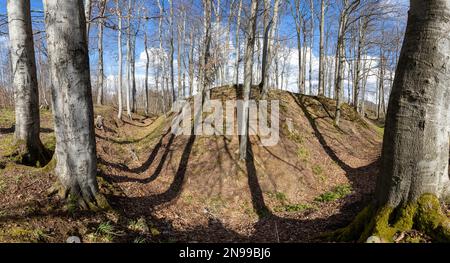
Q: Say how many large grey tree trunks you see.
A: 3